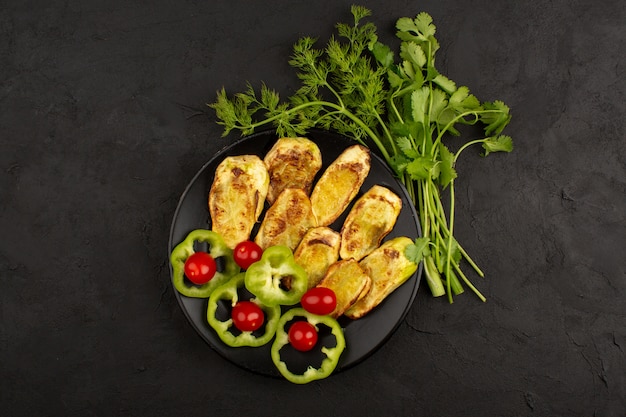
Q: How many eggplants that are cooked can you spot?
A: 8